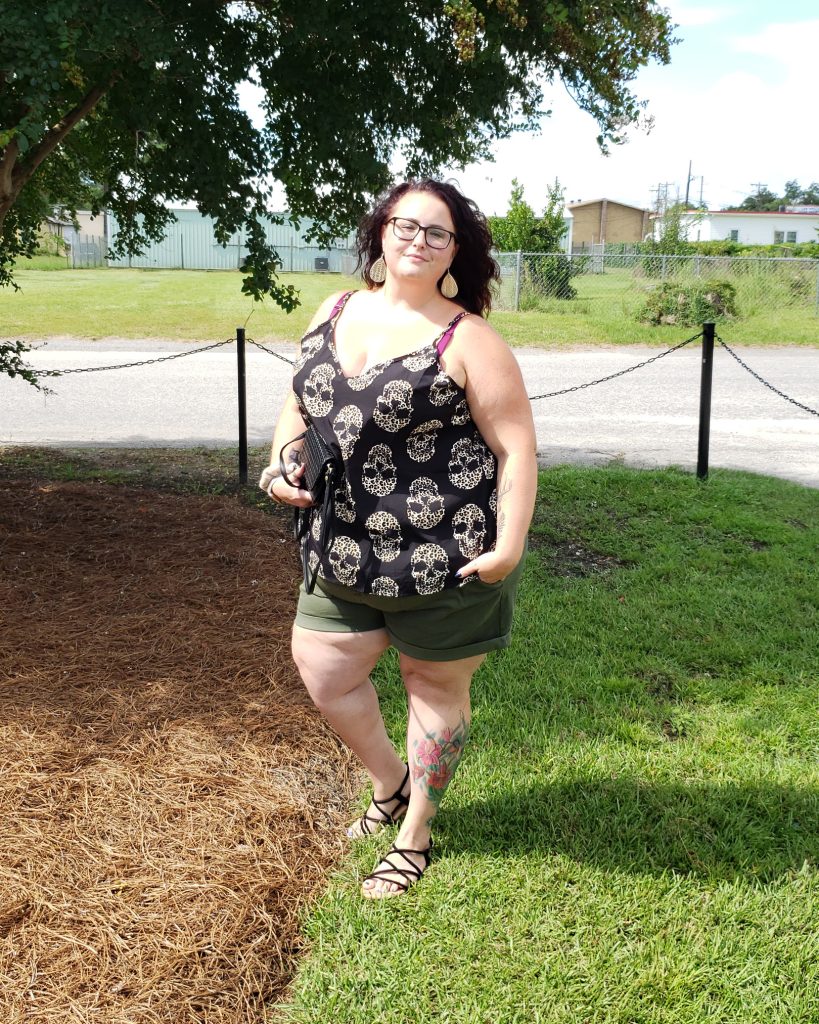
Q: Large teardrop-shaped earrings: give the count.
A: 2